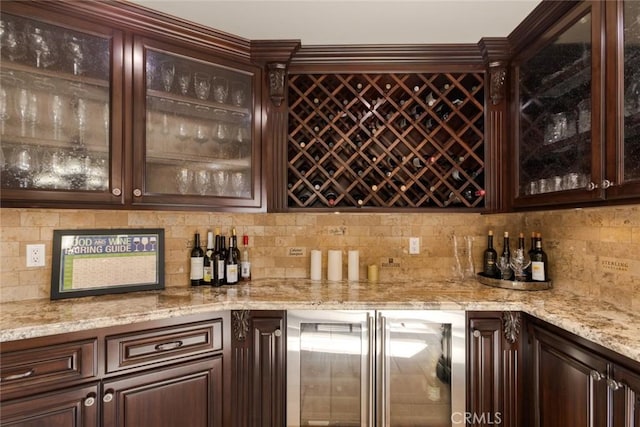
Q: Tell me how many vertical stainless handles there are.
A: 2